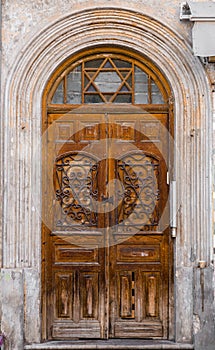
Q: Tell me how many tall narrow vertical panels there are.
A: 4